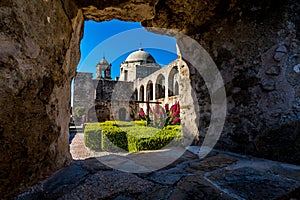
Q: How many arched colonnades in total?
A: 5